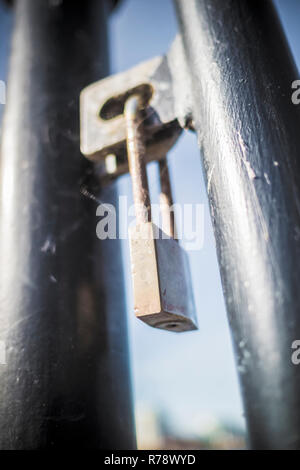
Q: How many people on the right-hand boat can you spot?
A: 0